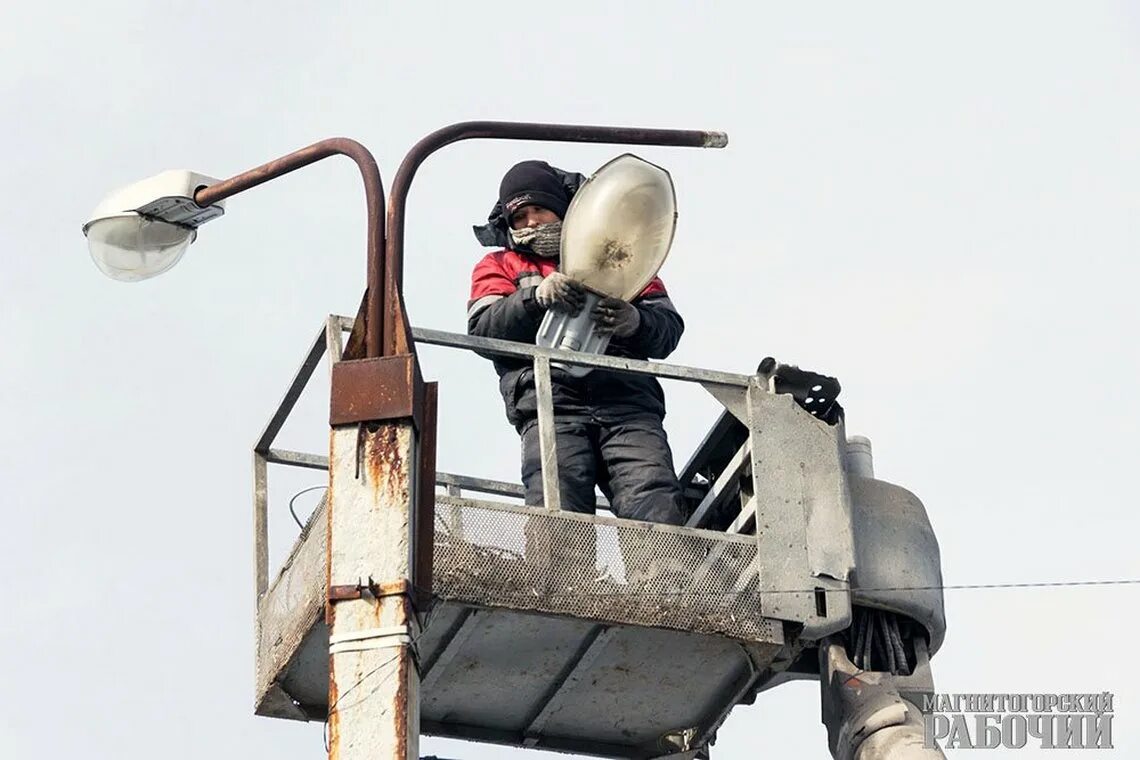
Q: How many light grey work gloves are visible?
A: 2